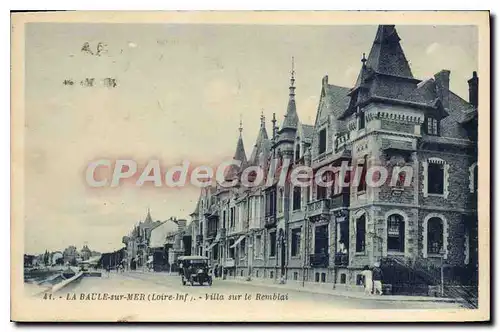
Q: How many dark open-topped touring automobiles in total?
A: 1